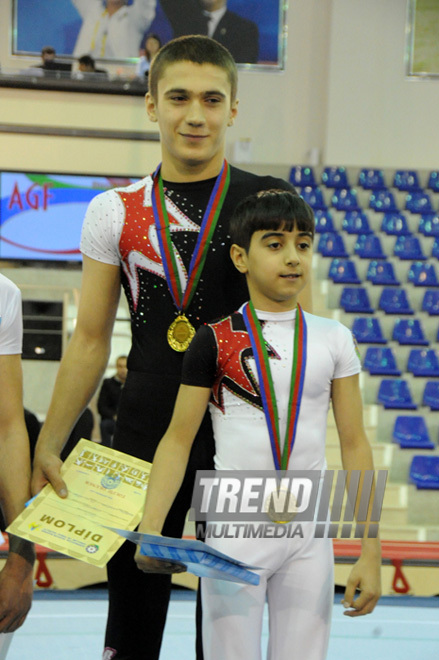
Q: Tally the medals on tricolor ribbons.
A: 2